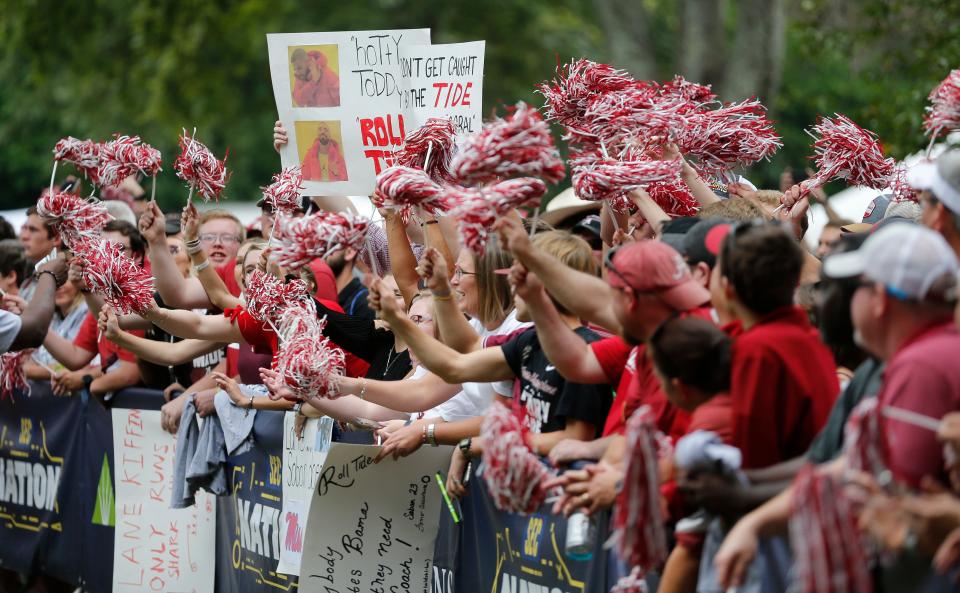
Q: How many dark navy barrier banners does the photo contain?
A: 3